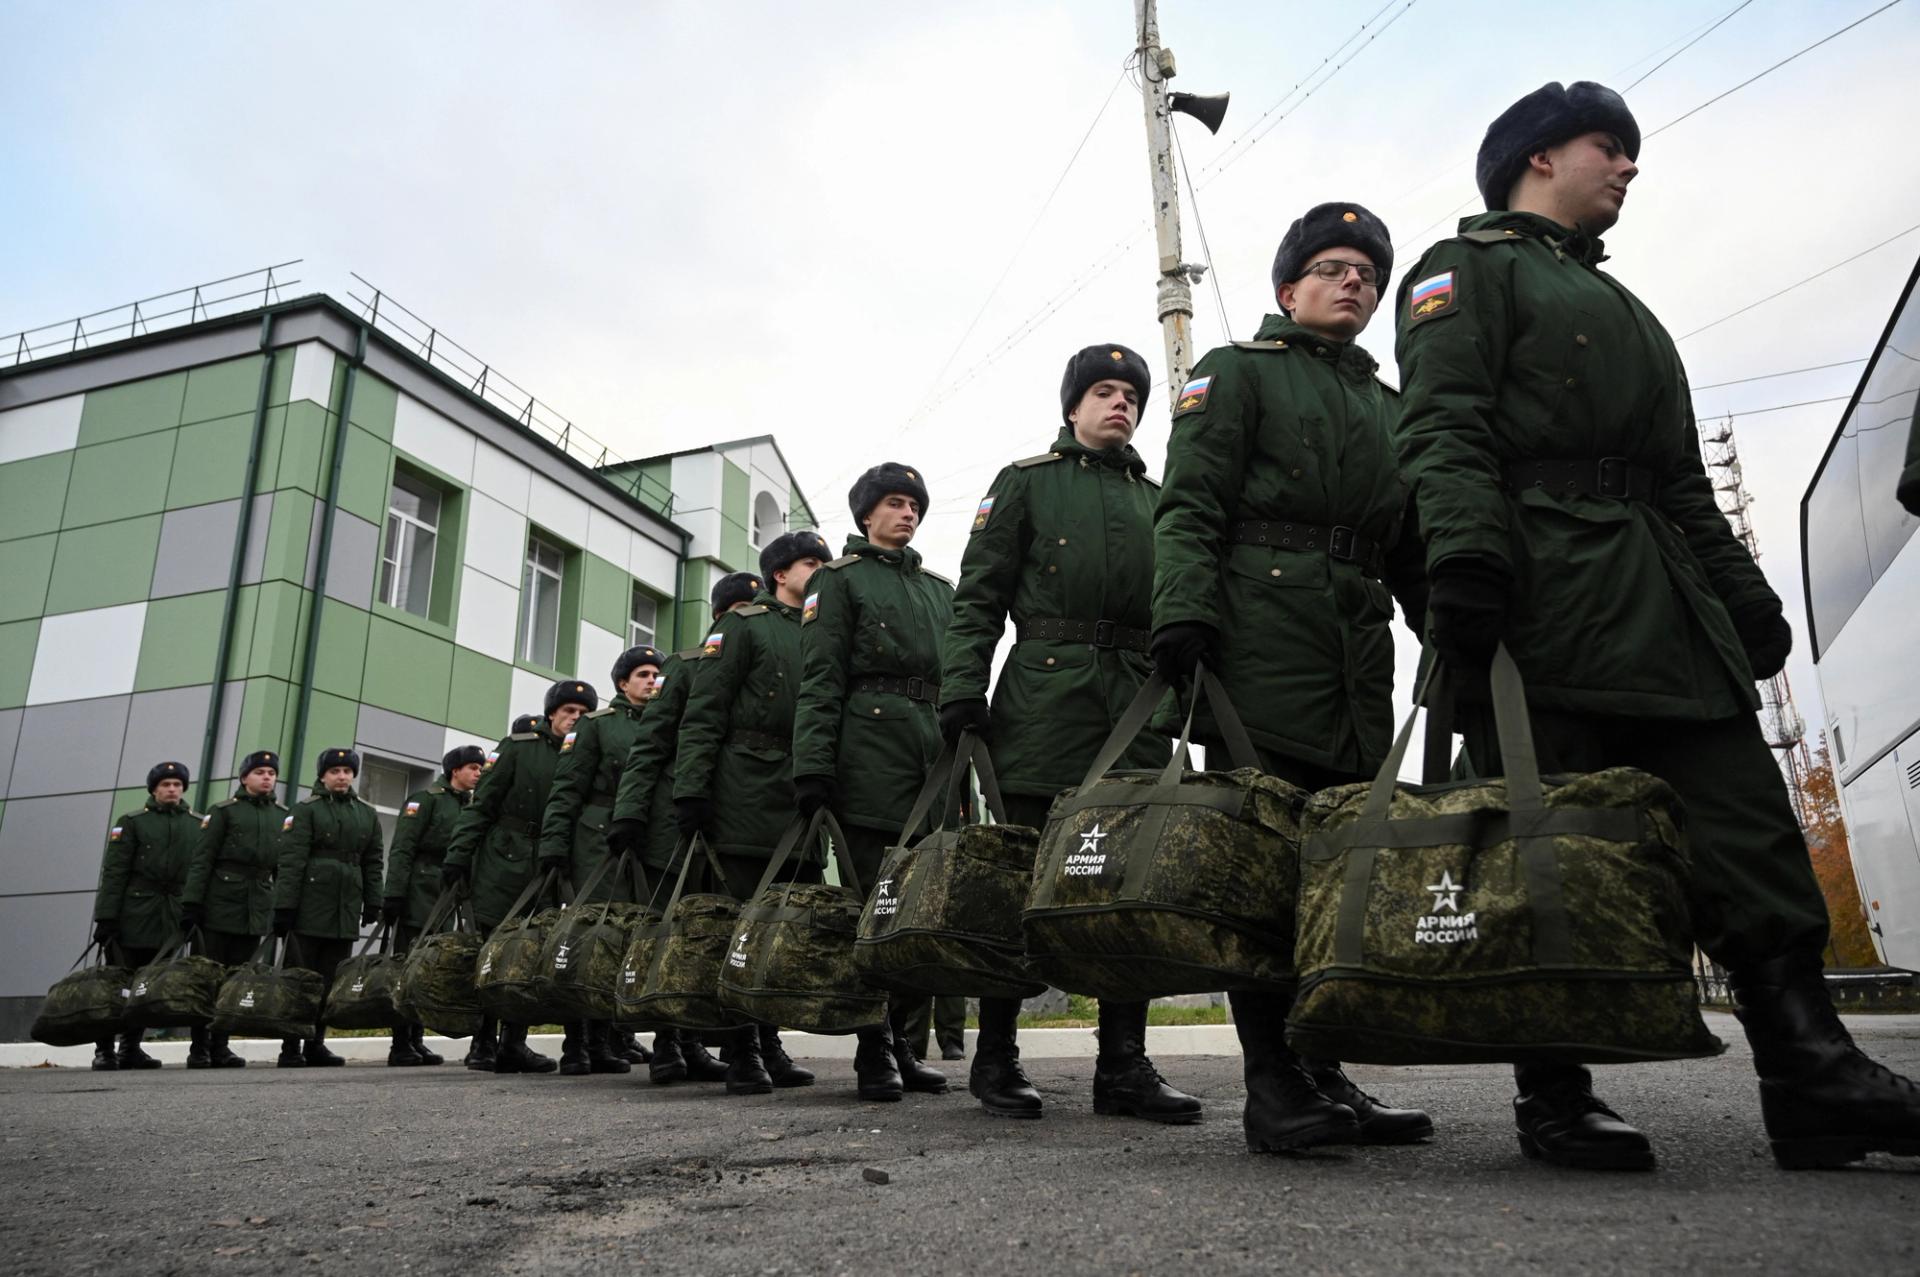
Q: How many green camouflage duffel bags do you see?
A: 12